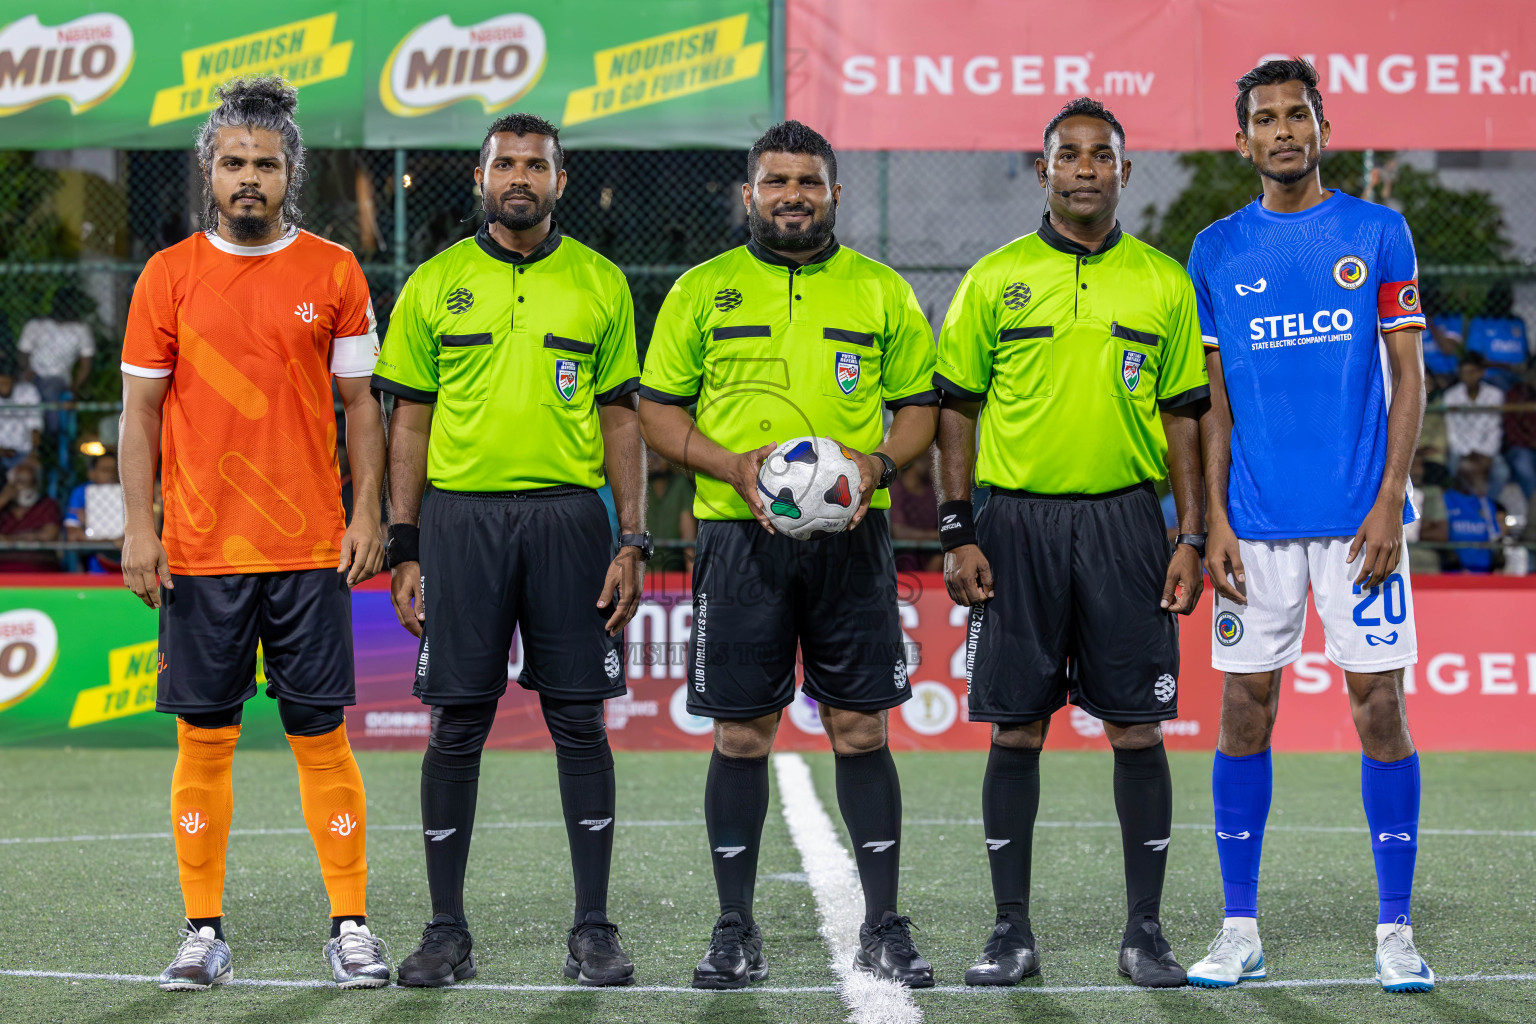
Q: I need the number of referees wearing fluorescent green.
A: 3